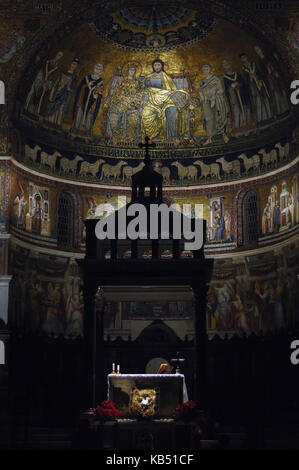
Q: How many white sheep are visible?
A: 13